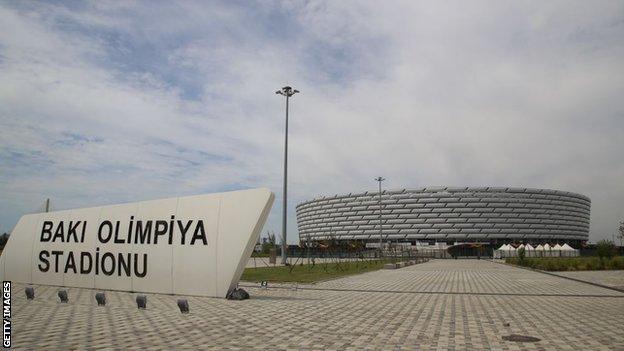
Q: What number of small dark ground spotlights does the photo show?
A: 5